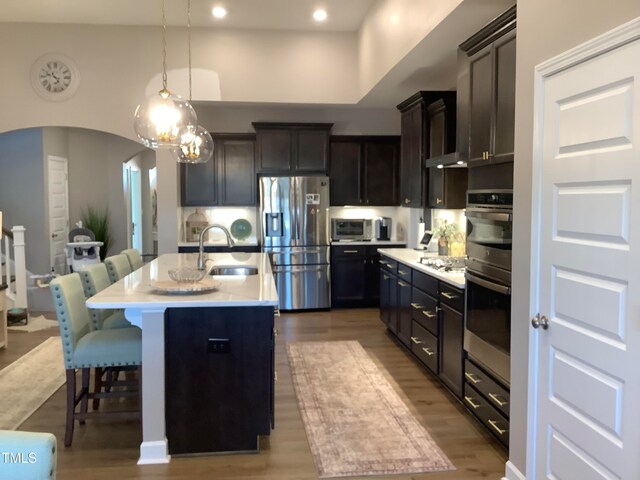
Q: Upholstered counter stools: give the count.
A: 4